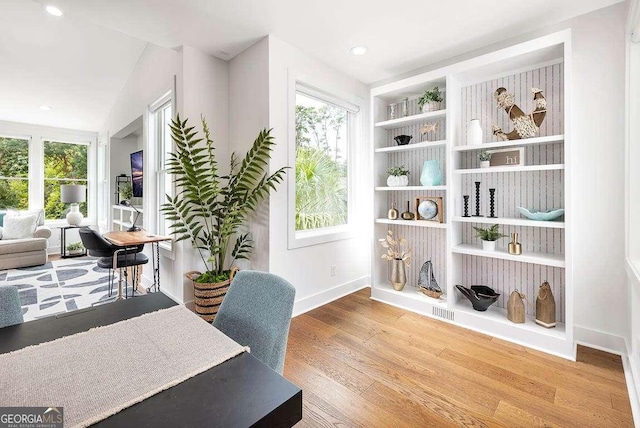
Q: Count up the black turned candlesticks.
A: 3